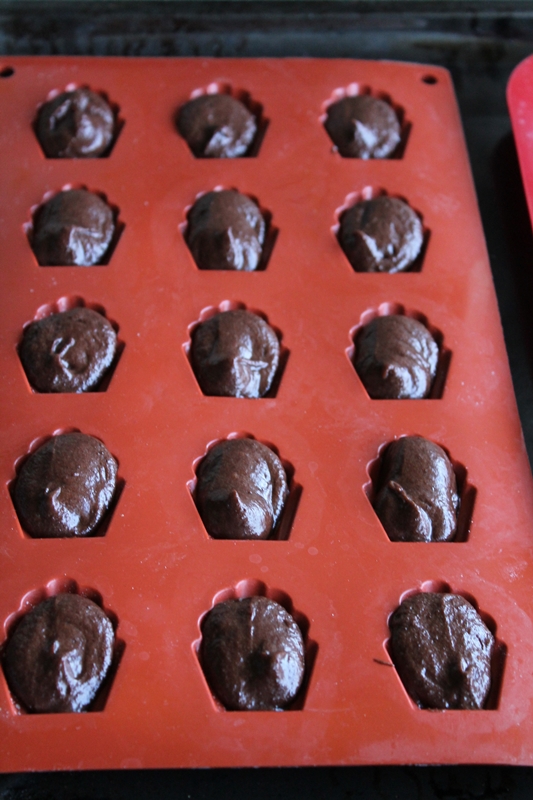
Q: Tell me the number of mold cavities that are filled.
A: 15